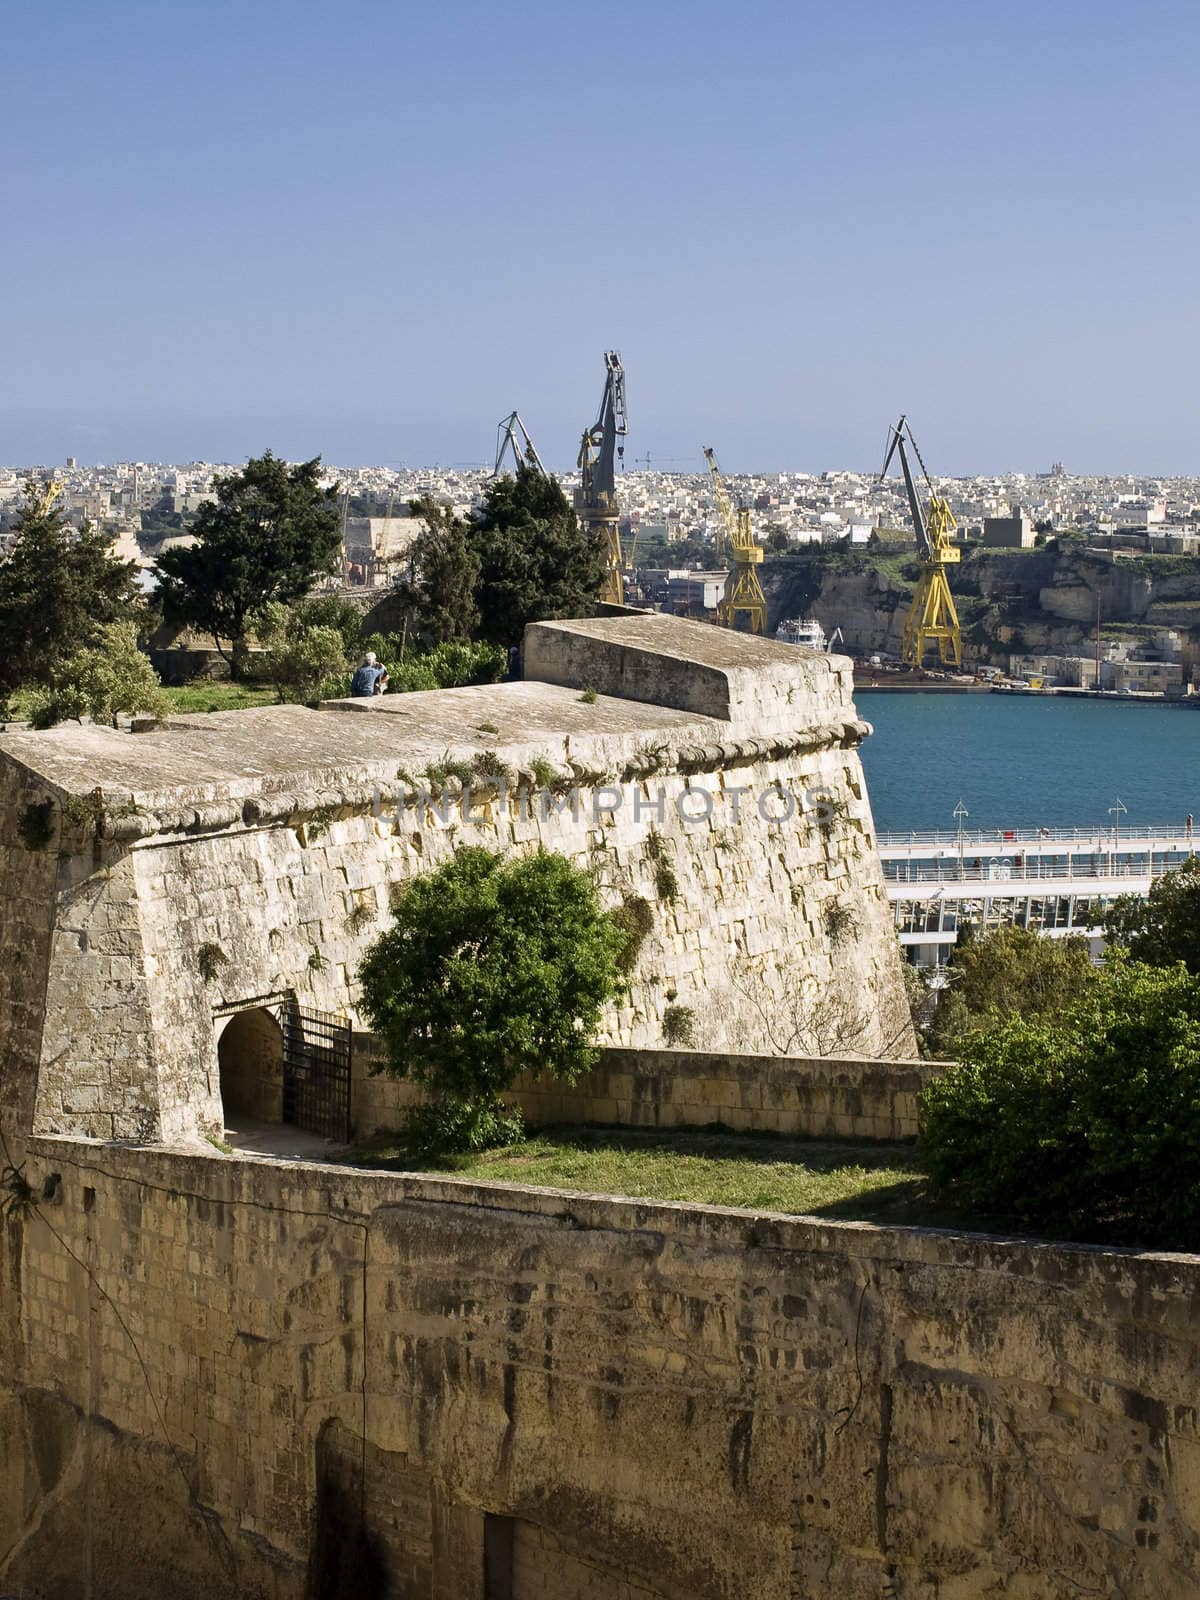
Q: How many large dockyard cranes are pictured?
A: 4